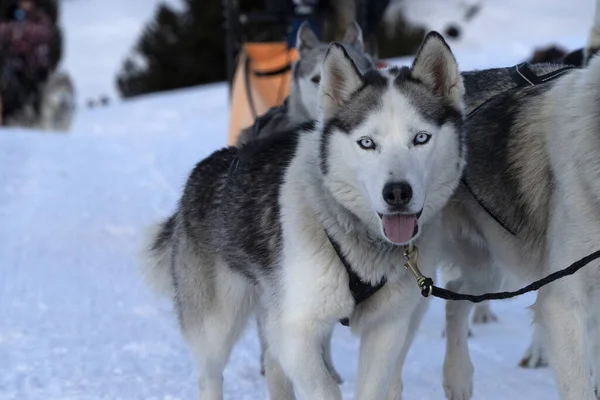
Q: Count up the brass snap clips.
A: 1